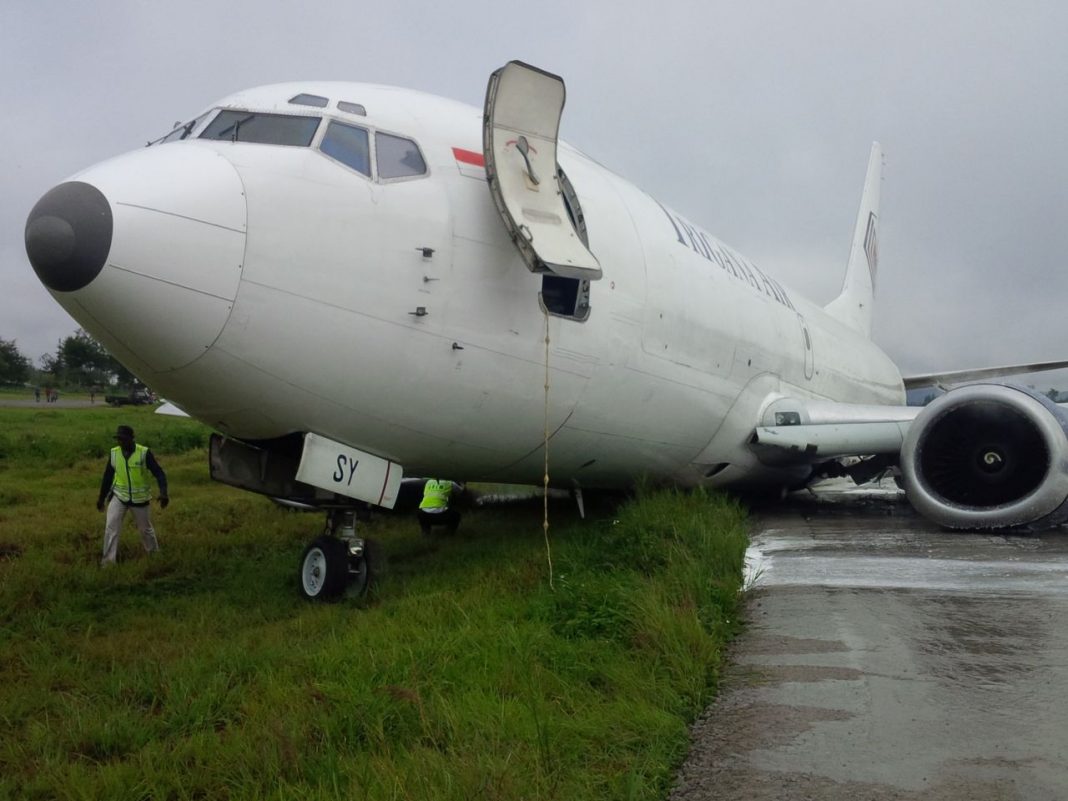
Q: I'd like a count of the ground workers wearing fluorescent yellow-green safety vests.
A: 2